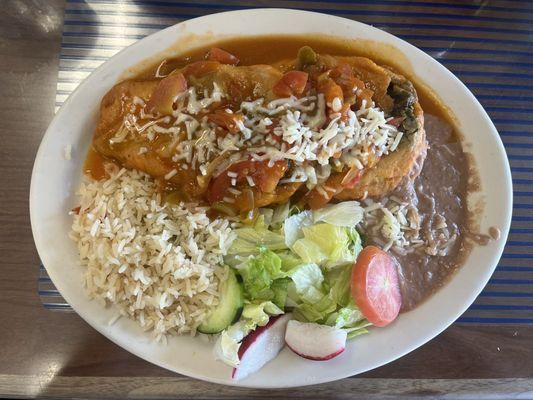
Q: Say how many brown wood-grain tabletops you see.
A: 1